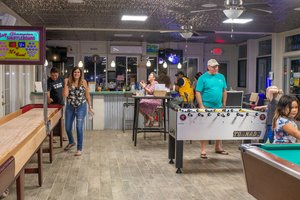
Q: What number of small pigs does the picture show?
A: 0